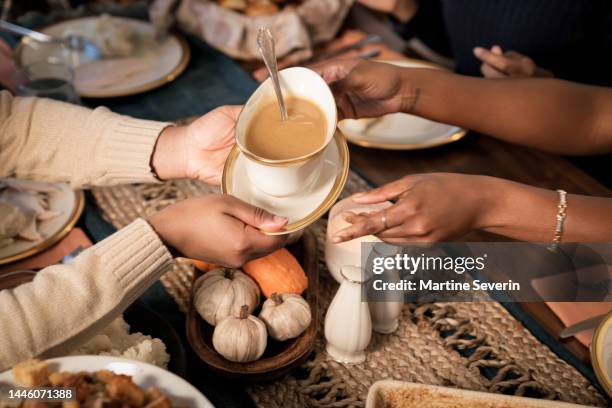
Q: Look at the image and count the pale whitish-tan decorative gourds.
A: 3